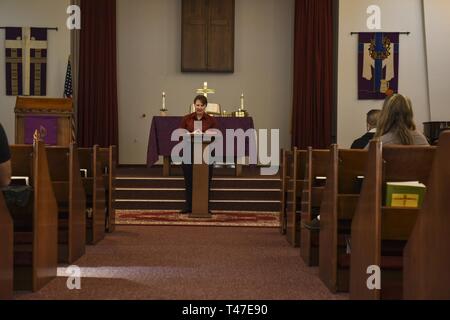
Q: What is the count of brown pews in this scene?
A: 11